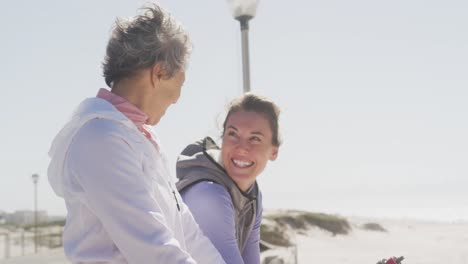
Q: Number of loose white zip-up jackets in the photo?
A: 1